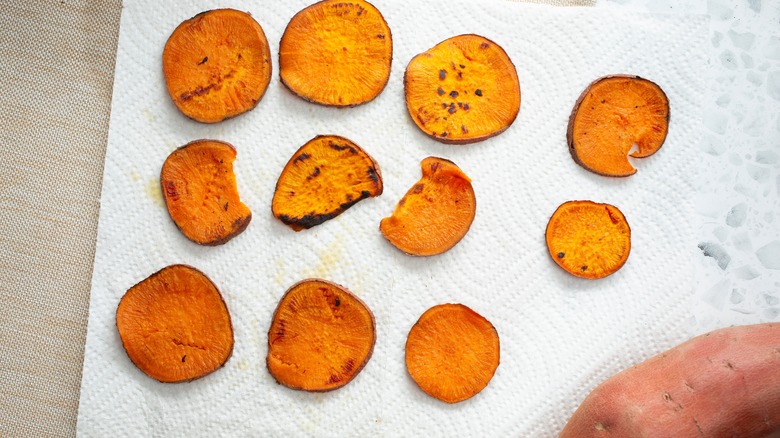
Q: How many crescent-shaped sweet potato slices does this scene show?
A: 2